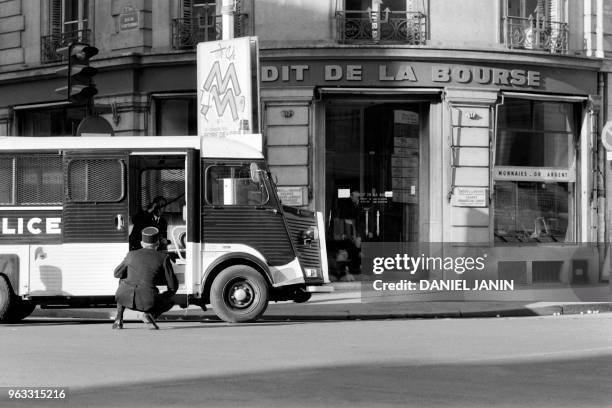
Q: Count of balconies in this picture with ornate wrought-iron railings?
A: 4